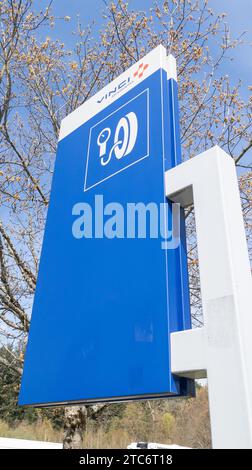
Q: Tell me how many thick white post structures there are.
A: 1